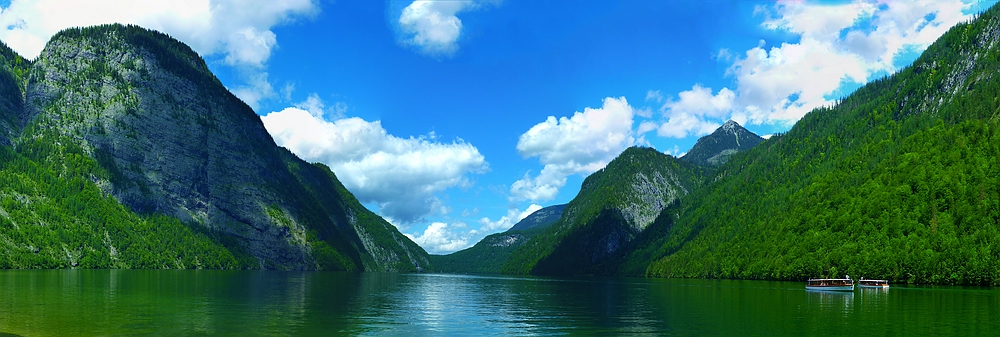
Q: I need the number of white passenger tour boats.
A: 2